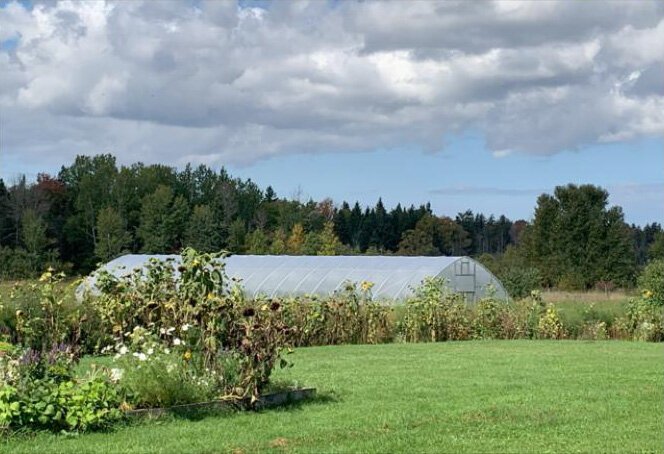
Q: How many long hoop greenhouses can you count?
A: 1